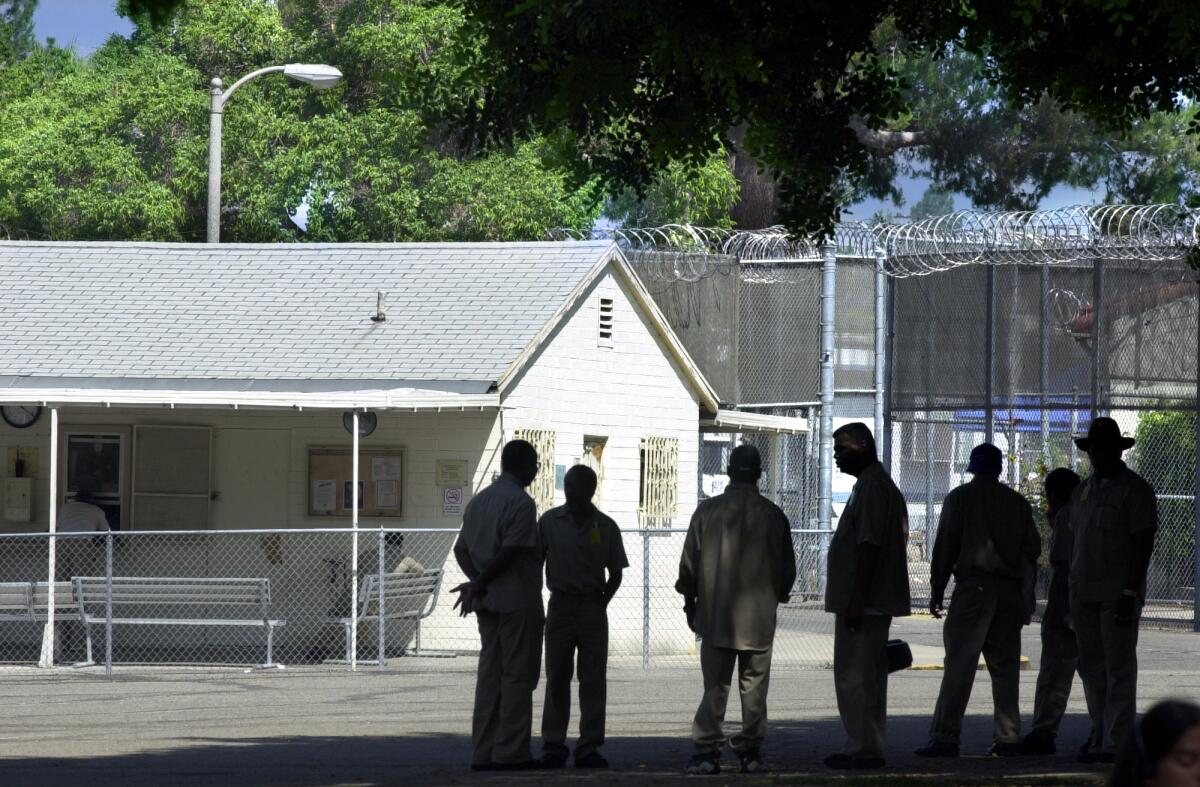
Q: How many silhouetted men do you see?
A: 7